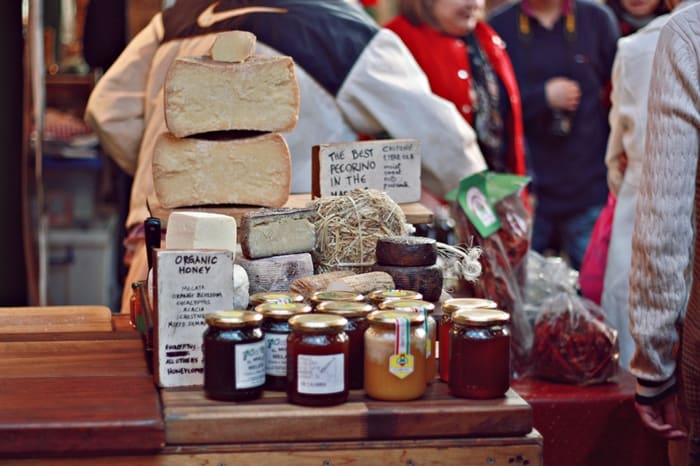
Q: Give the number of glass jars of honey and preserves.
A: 11